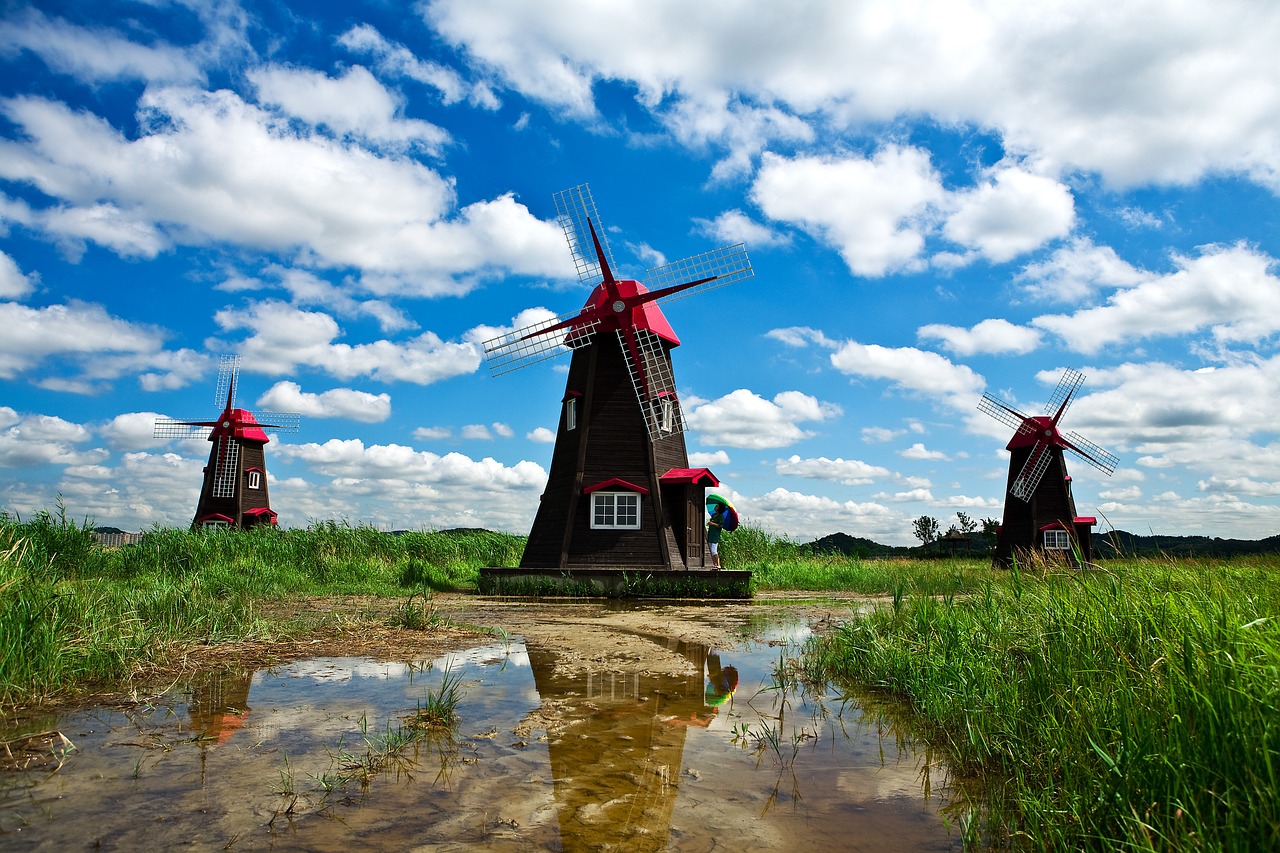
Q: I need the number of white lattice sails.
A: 12